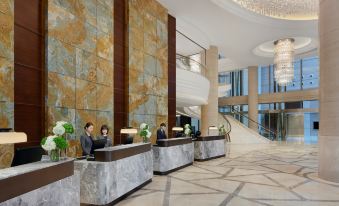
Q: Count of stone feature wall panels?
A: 3